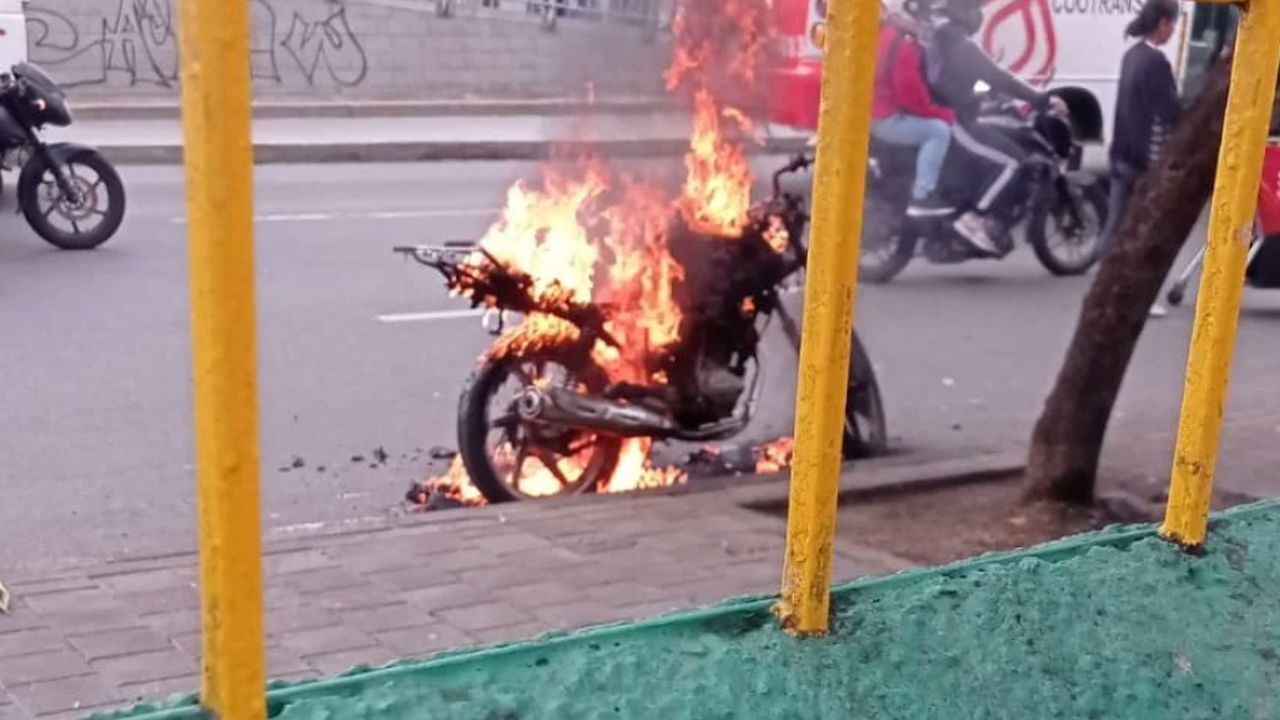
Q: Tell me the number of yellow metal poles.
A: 3